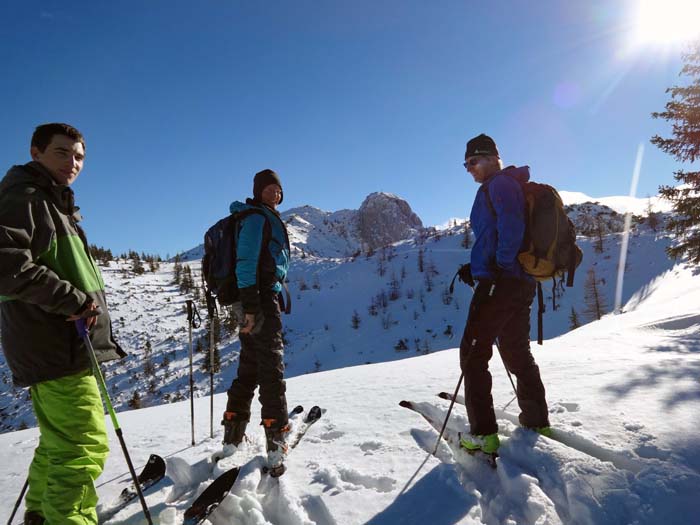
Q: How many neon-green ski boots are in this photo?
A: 2